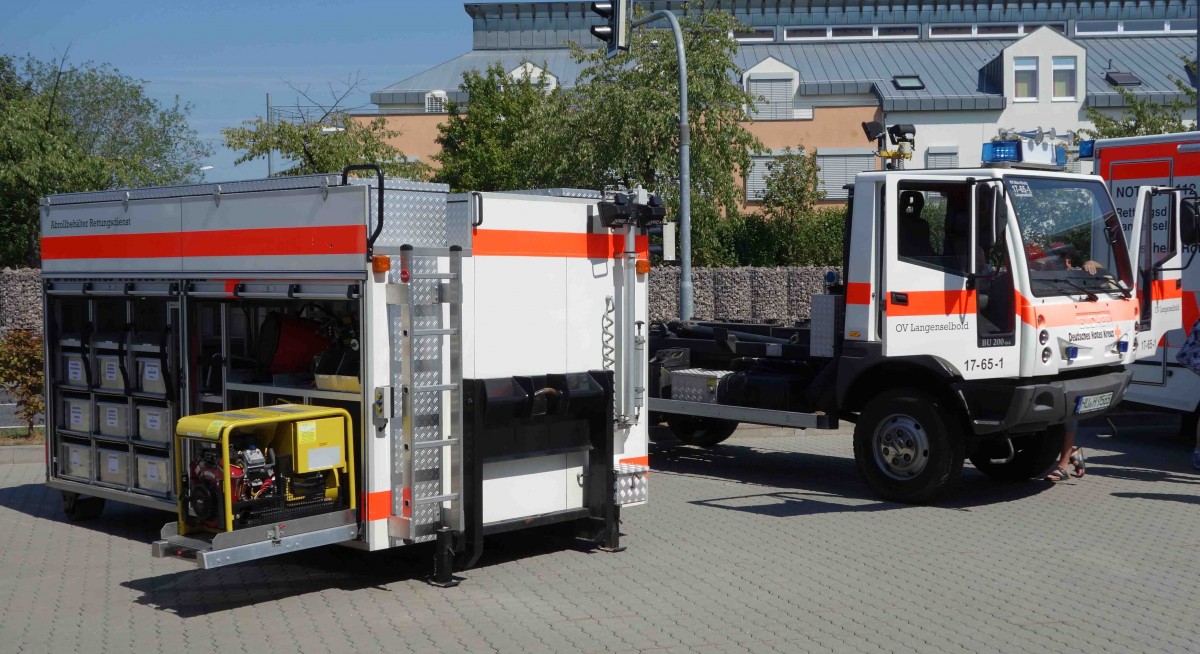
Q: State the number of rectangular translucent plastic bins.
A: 9